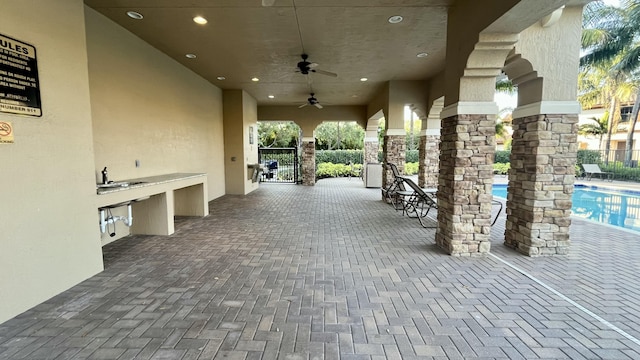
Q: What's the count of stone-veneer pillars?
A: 6